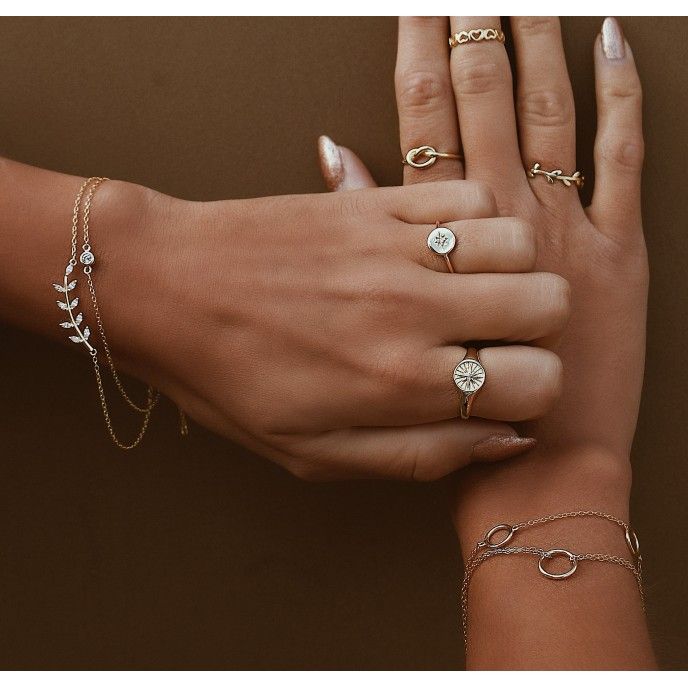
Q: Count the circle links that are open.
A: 3